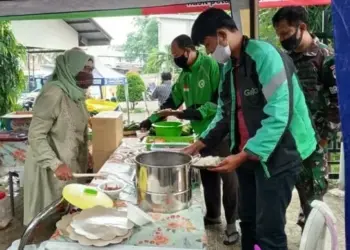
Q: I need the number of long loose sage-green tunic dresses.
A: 1